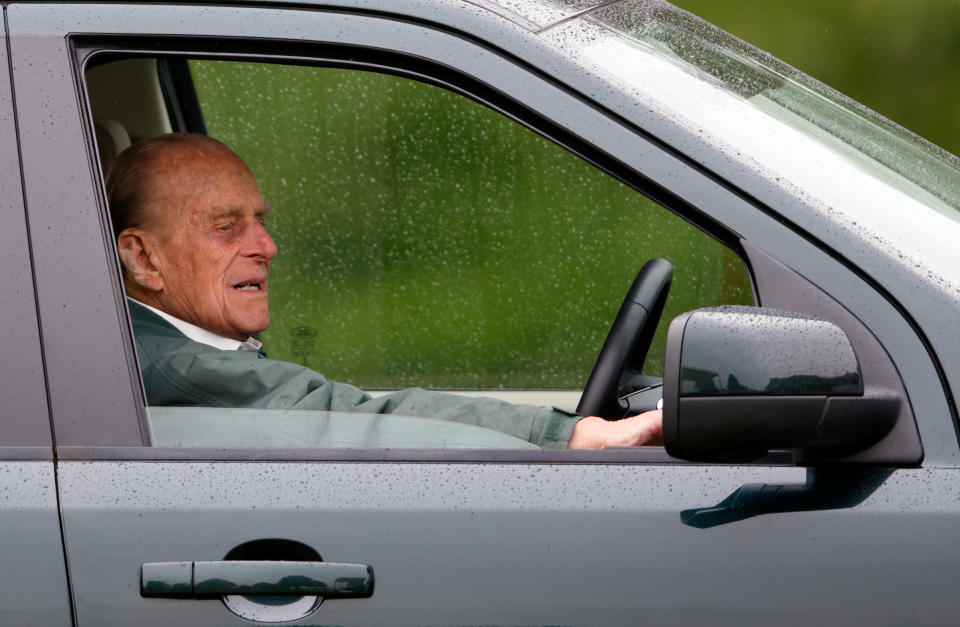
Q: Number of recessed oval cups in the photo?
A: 1